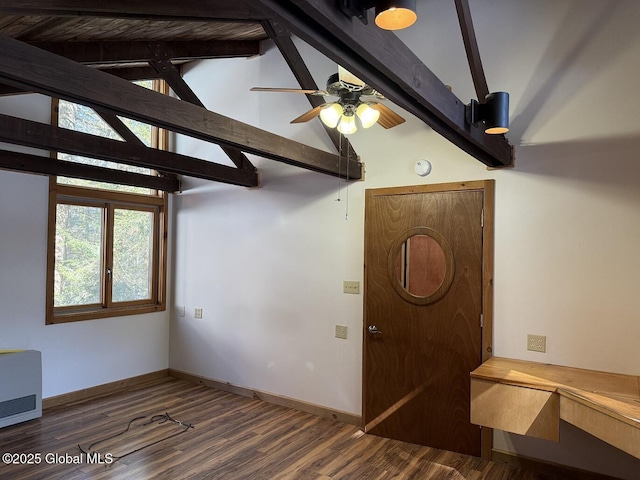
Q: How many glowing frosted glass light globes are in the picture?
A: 3